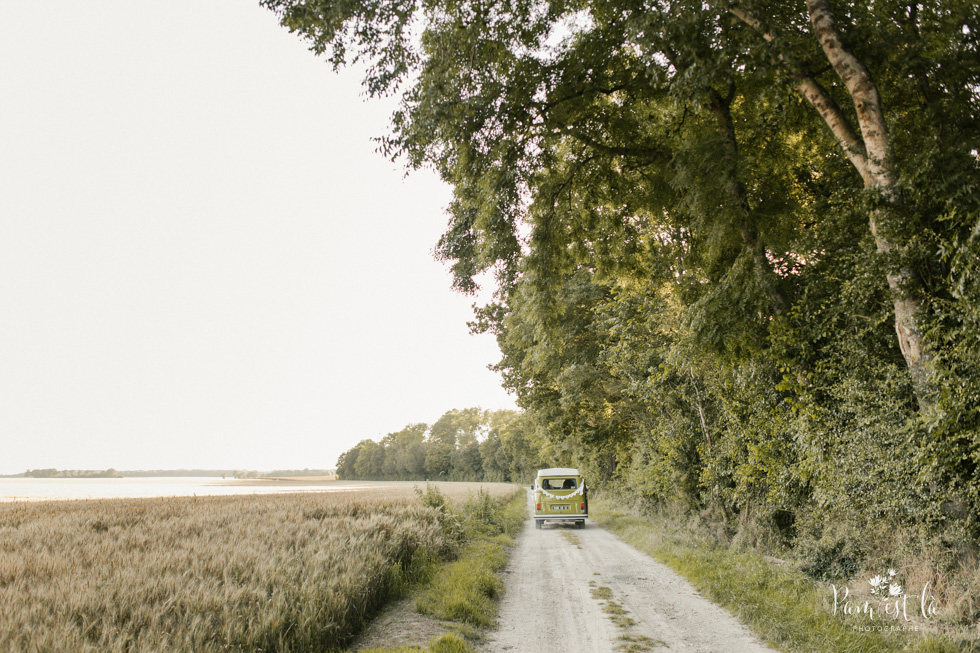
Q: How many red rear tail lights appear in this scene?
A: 2